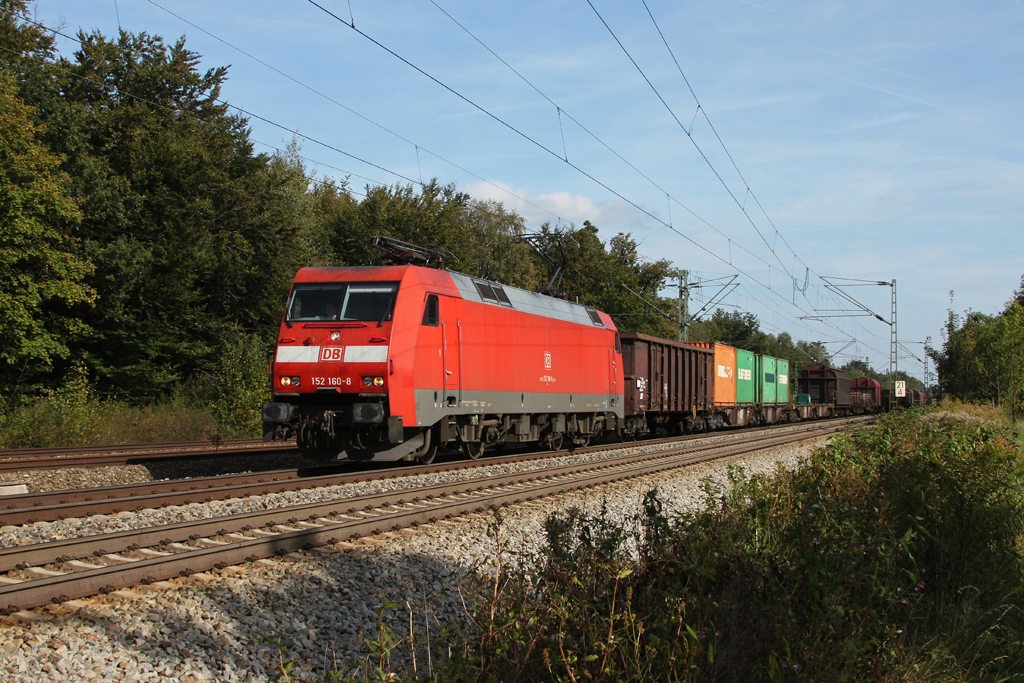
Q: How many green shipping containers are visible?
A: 3